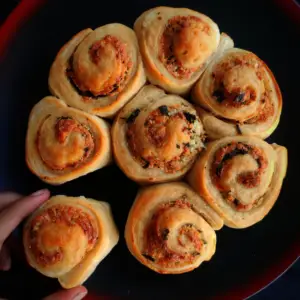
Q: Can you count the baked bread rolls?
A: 8